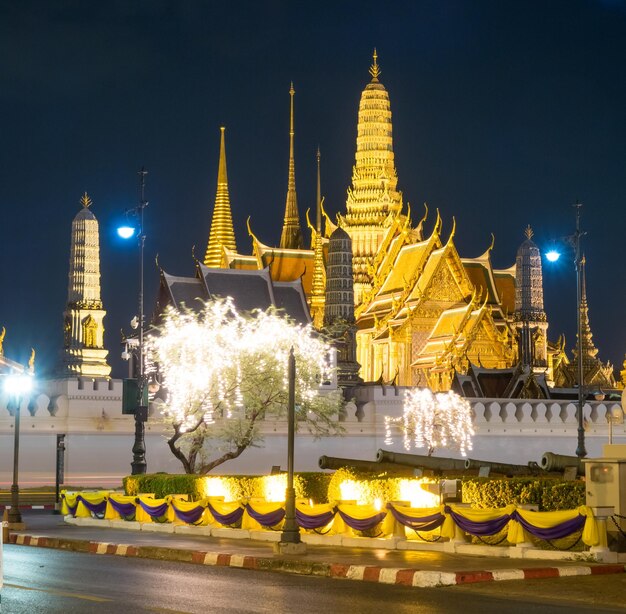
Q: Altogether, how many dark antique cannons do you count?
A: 4